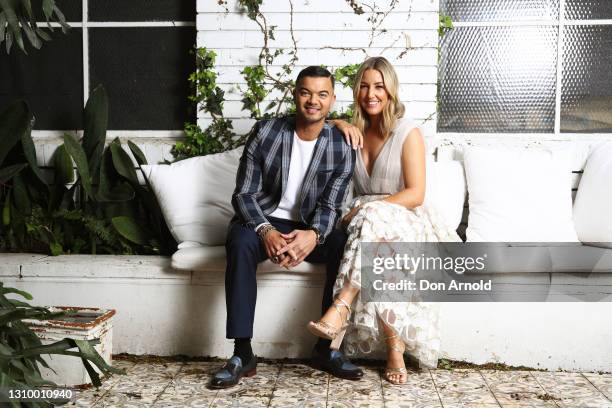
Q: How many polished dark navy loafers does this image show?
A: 2